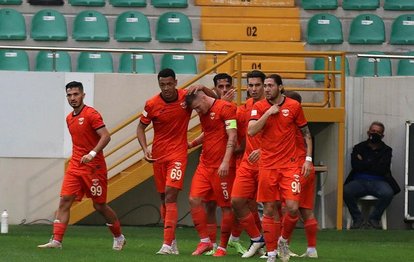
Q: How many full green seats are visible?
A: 6